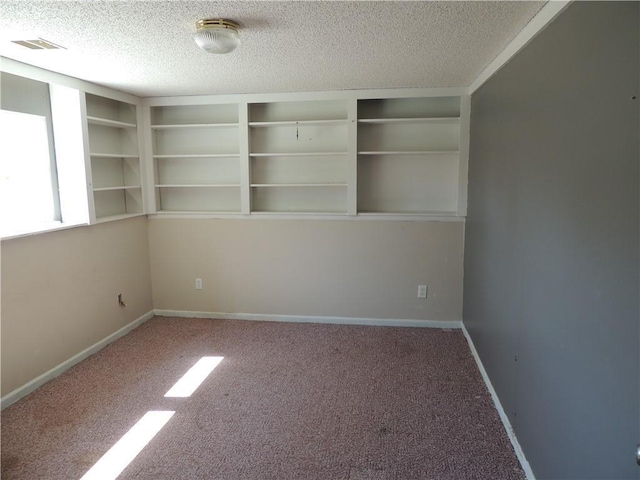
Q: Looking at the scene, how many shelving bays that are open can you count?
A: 4